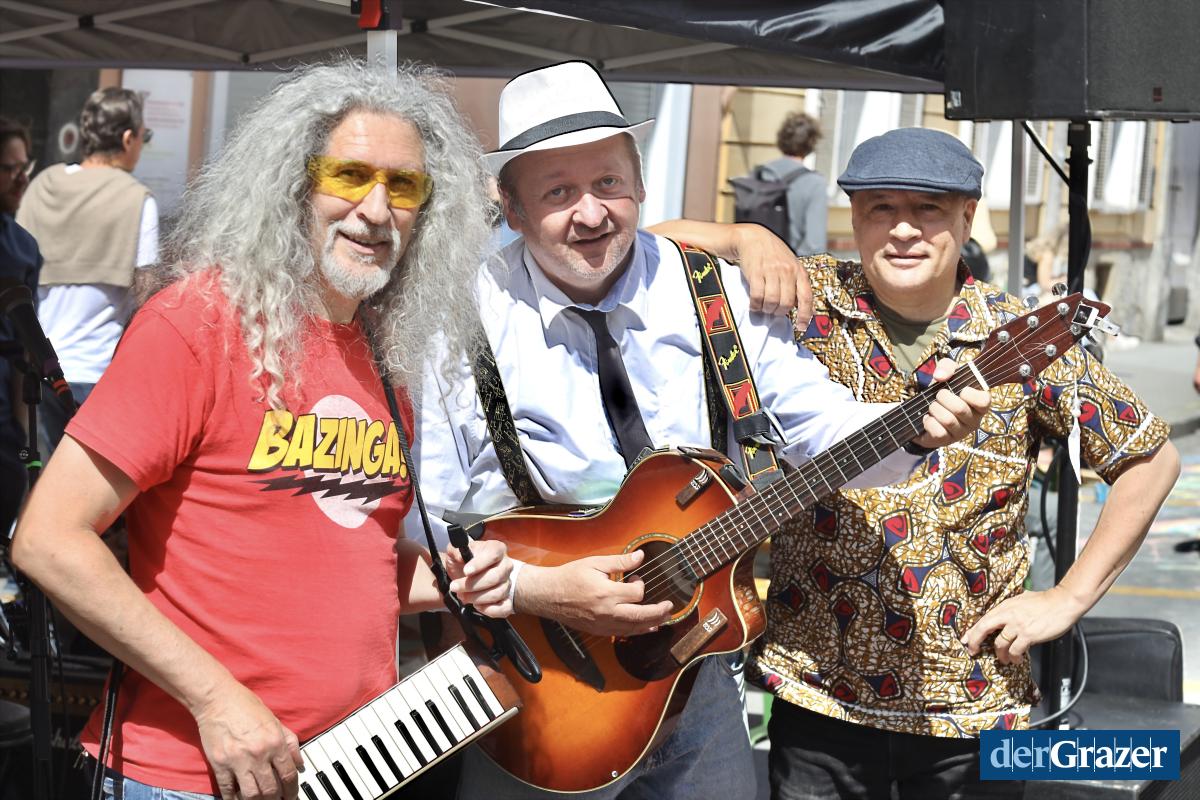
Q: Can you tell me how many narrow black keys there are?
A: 10